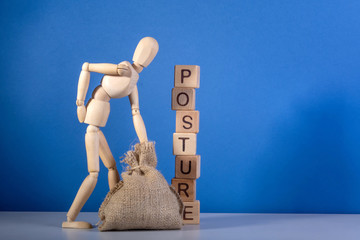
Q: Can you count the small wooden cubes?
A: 7